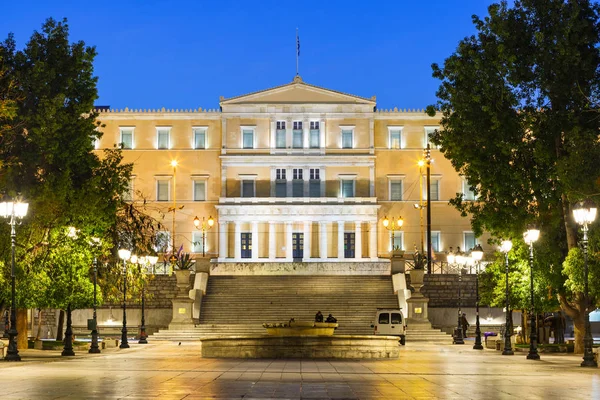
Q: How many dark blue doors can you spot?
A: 3